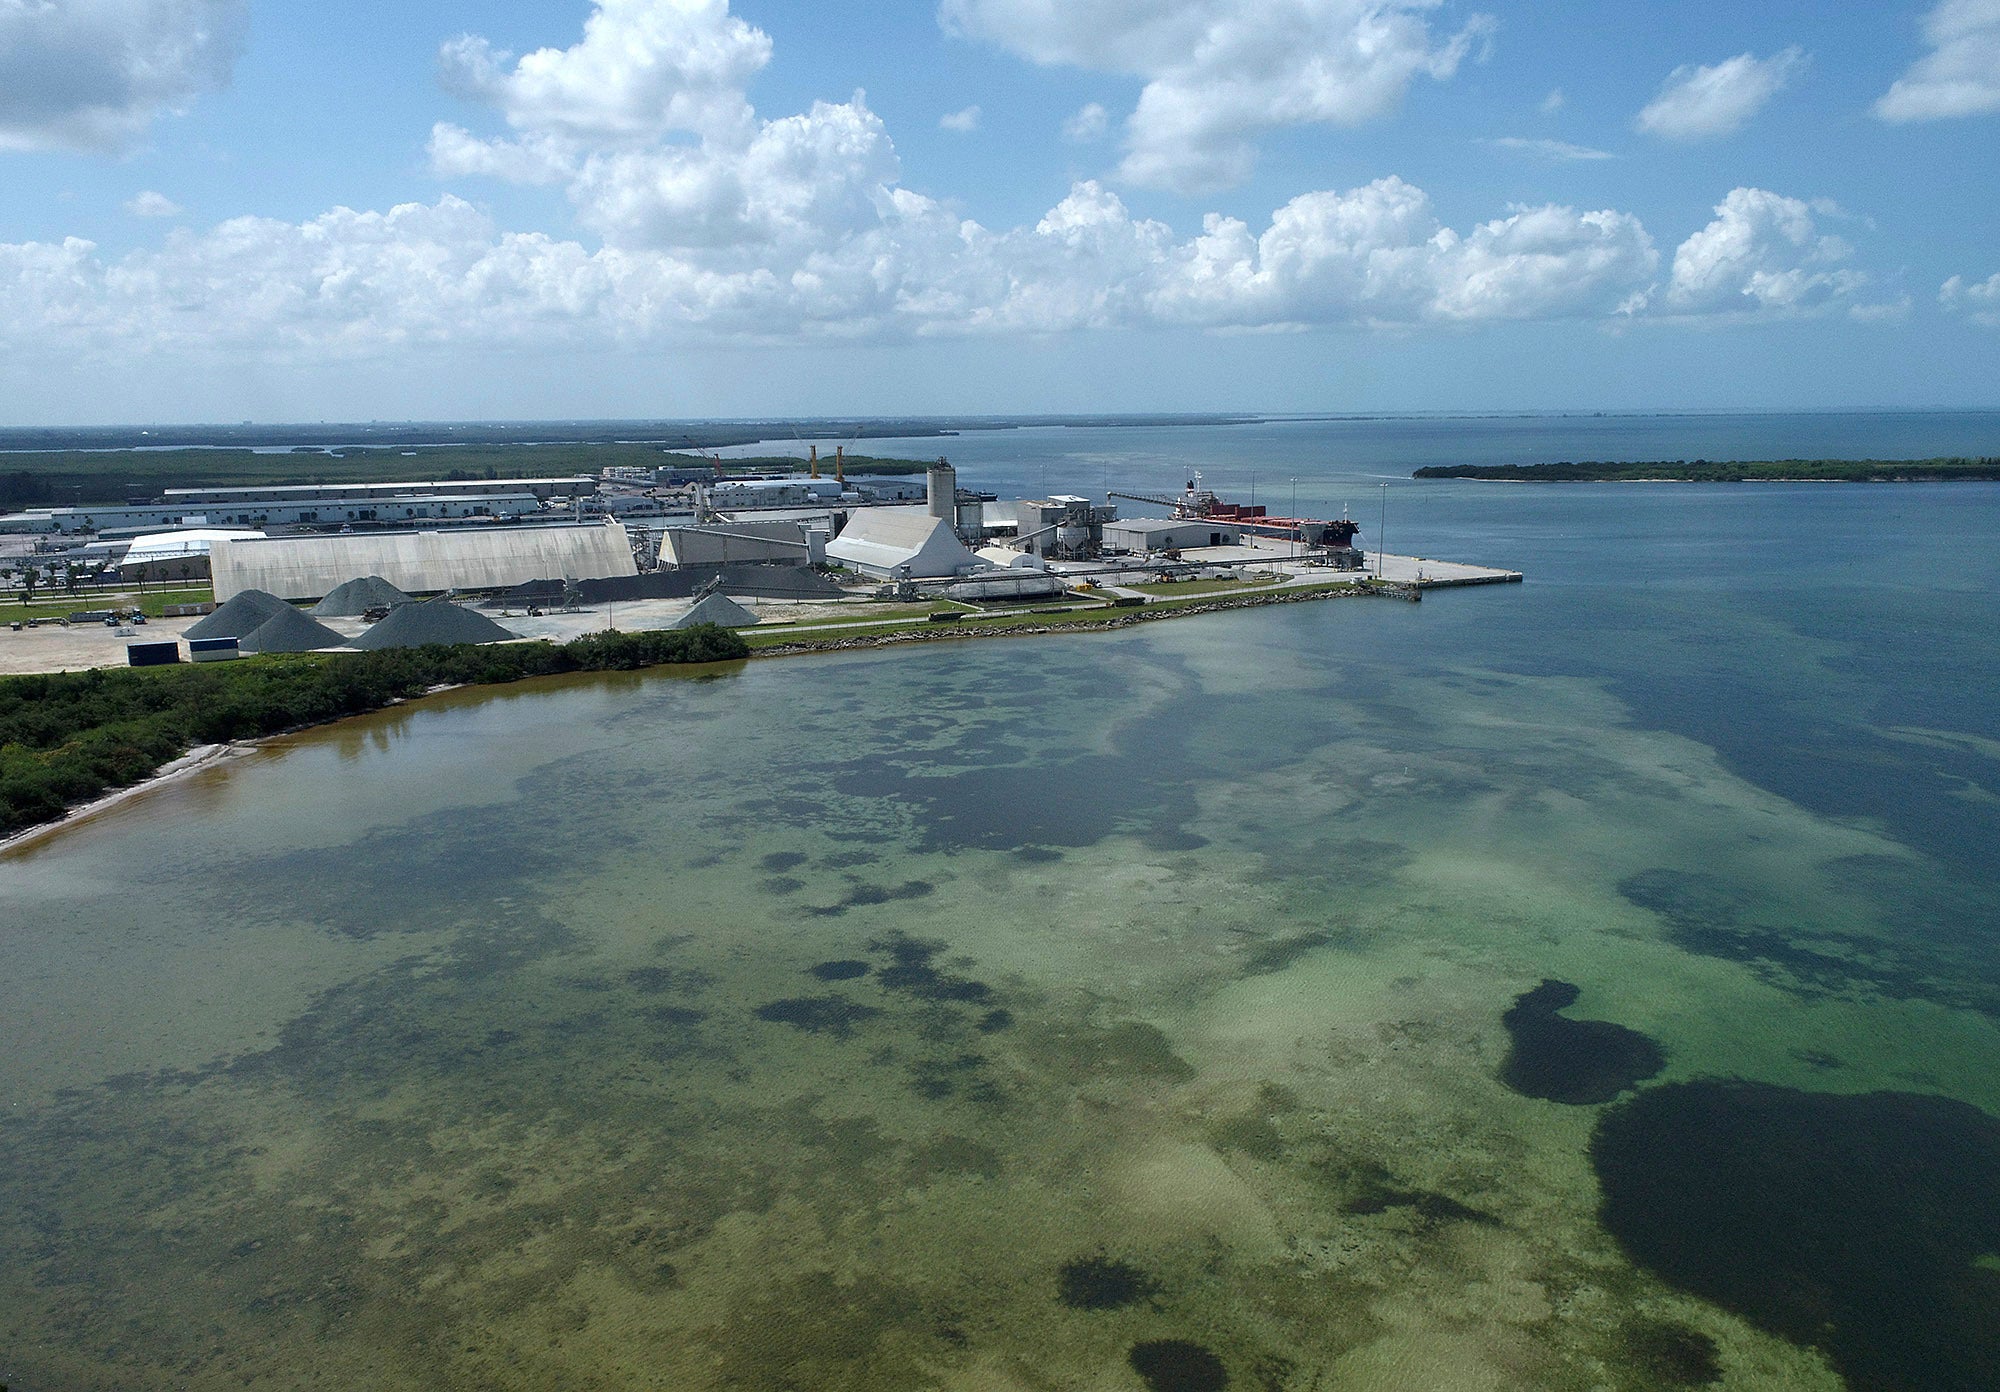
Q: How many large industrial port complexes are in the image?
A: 1